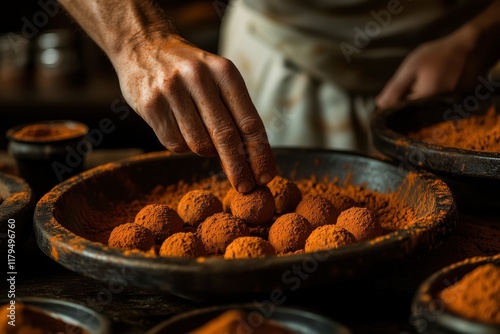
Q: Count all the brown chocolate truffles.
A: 13